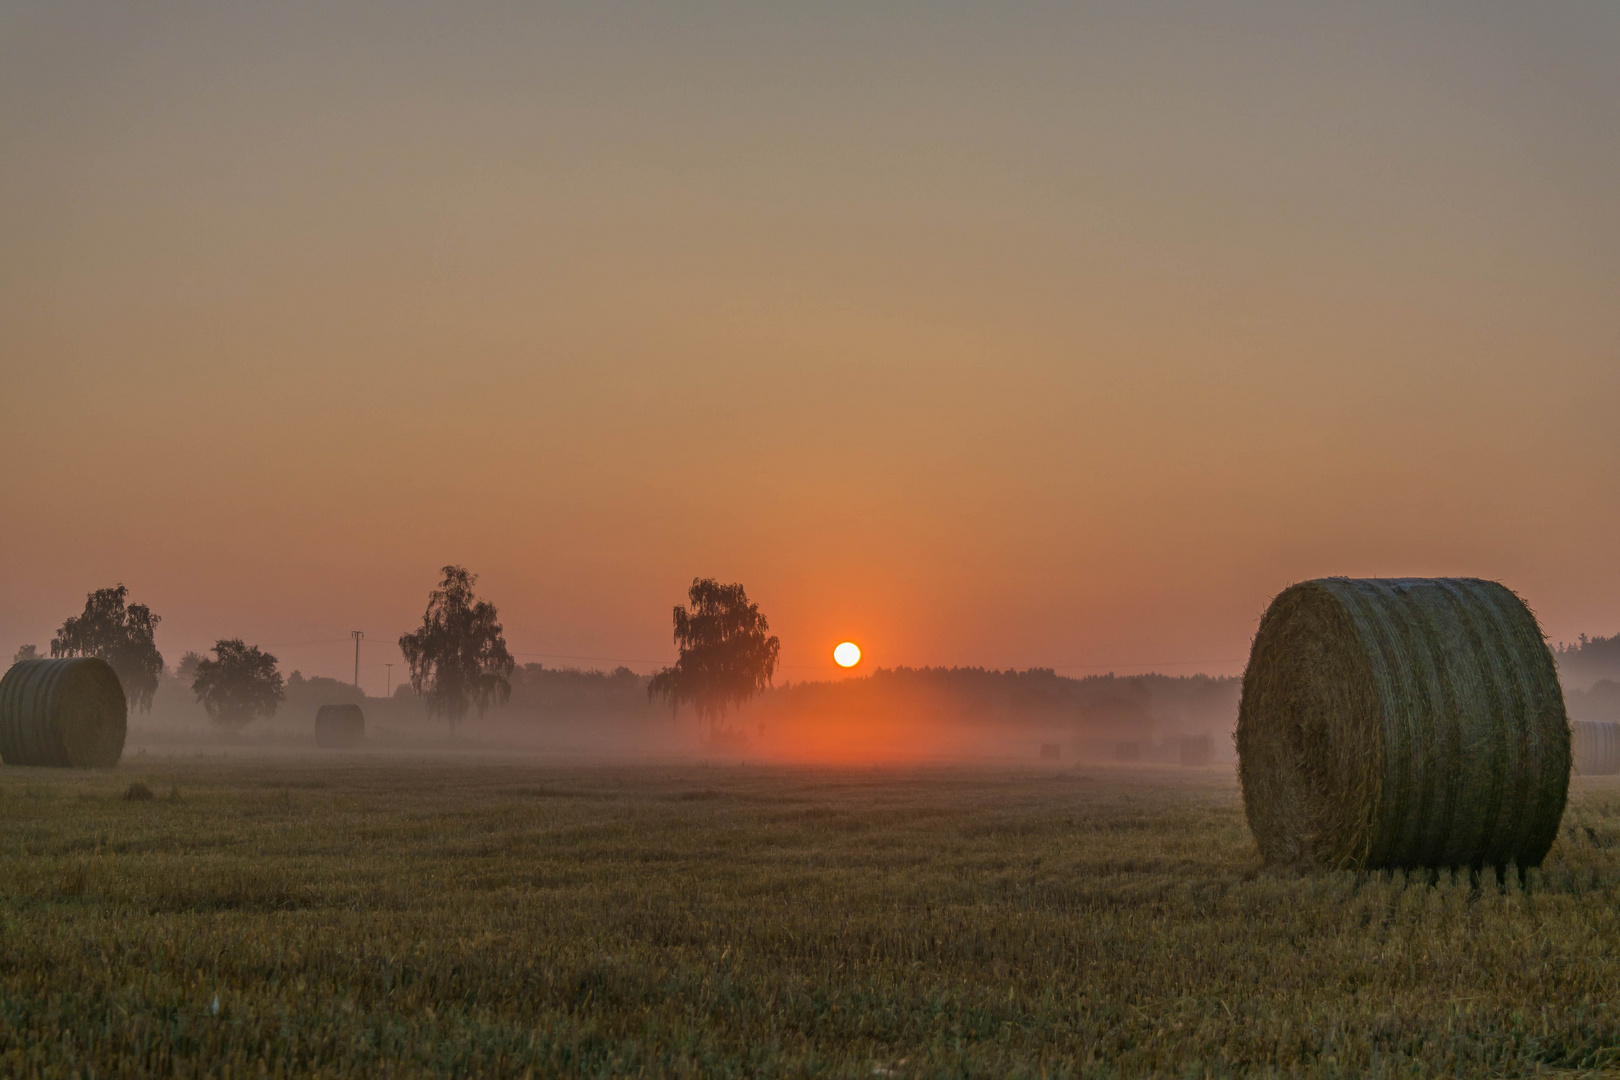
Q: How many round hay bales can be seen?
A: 7